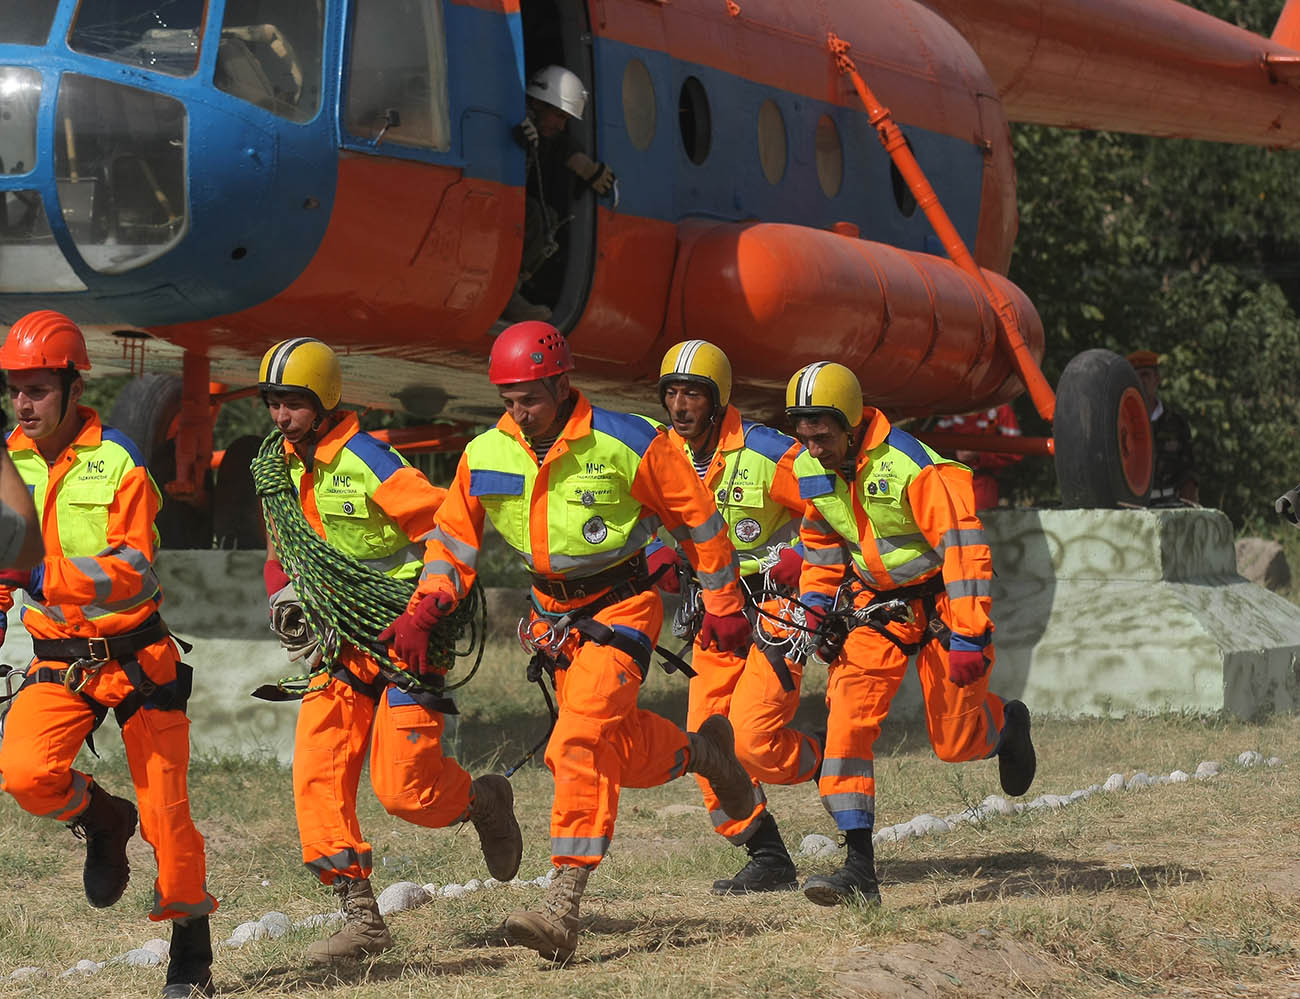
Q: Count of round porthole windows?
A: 5